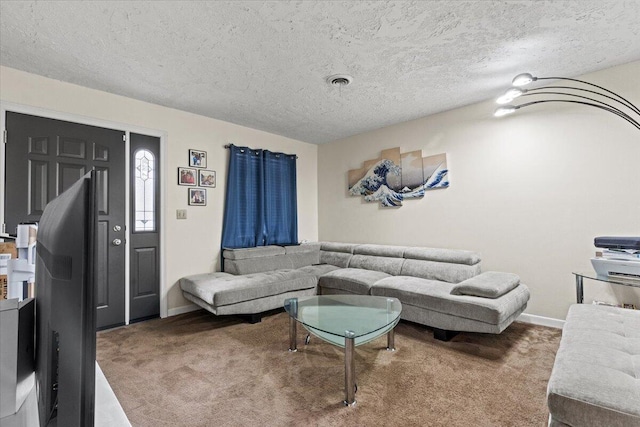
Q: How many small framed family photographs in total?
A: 4